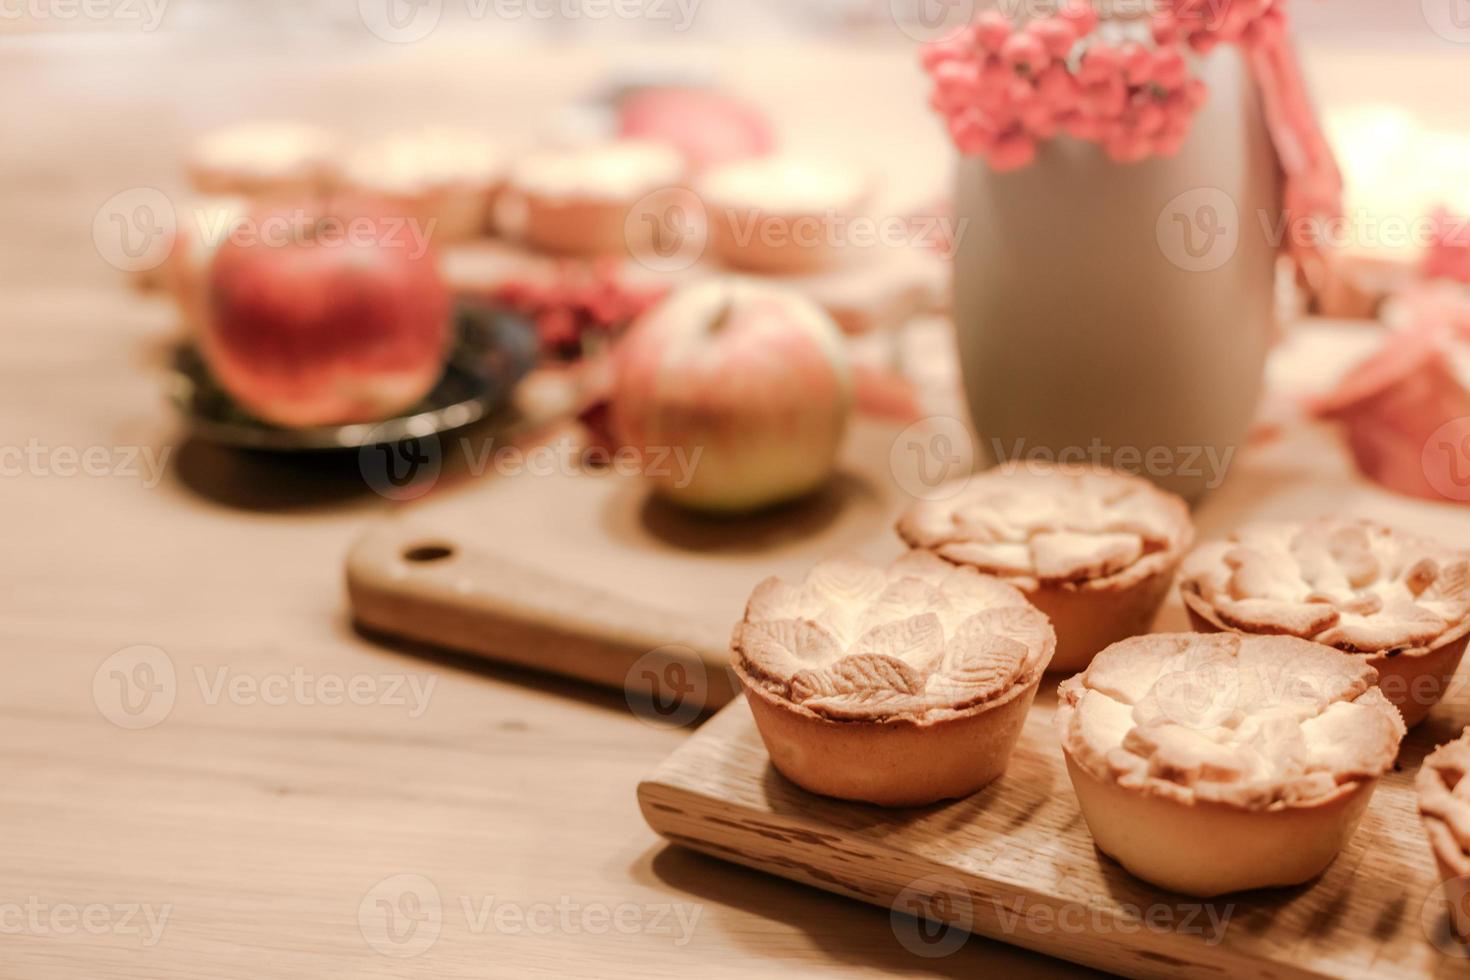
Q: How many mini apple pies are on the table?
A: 9